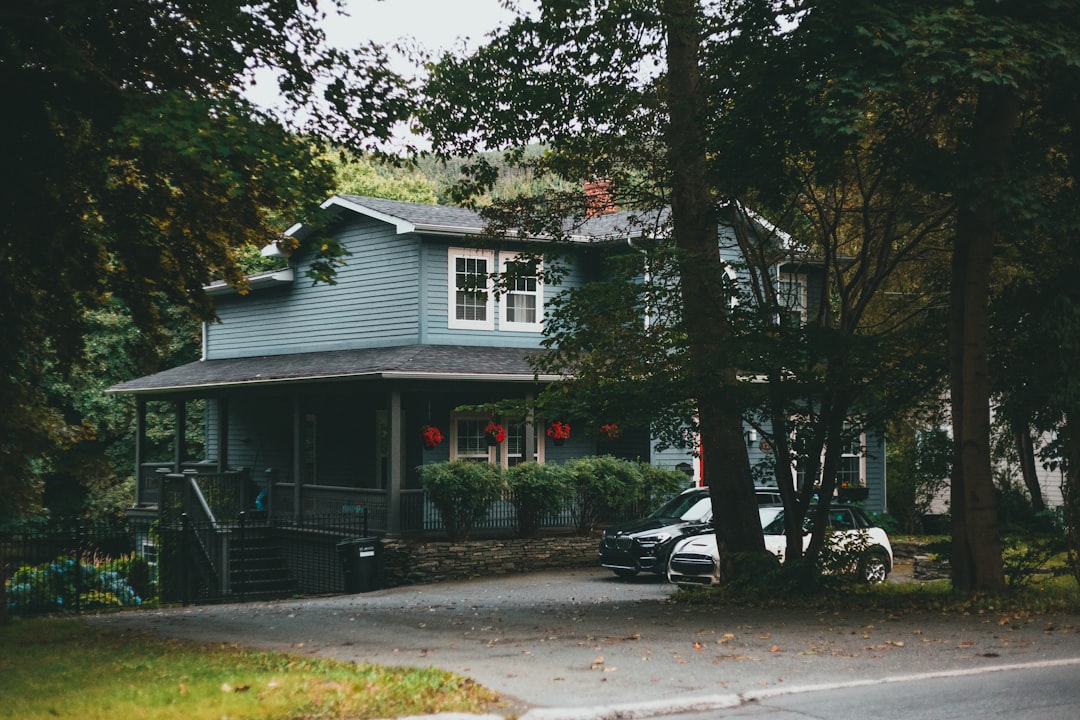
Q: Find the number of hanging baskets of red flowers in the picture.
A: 4